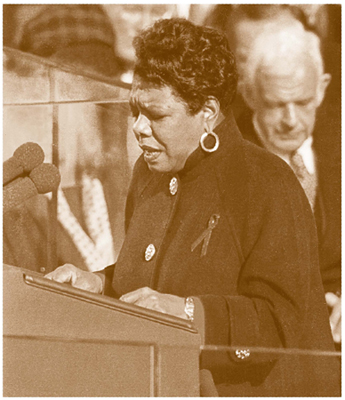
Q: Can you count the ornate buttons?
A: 3